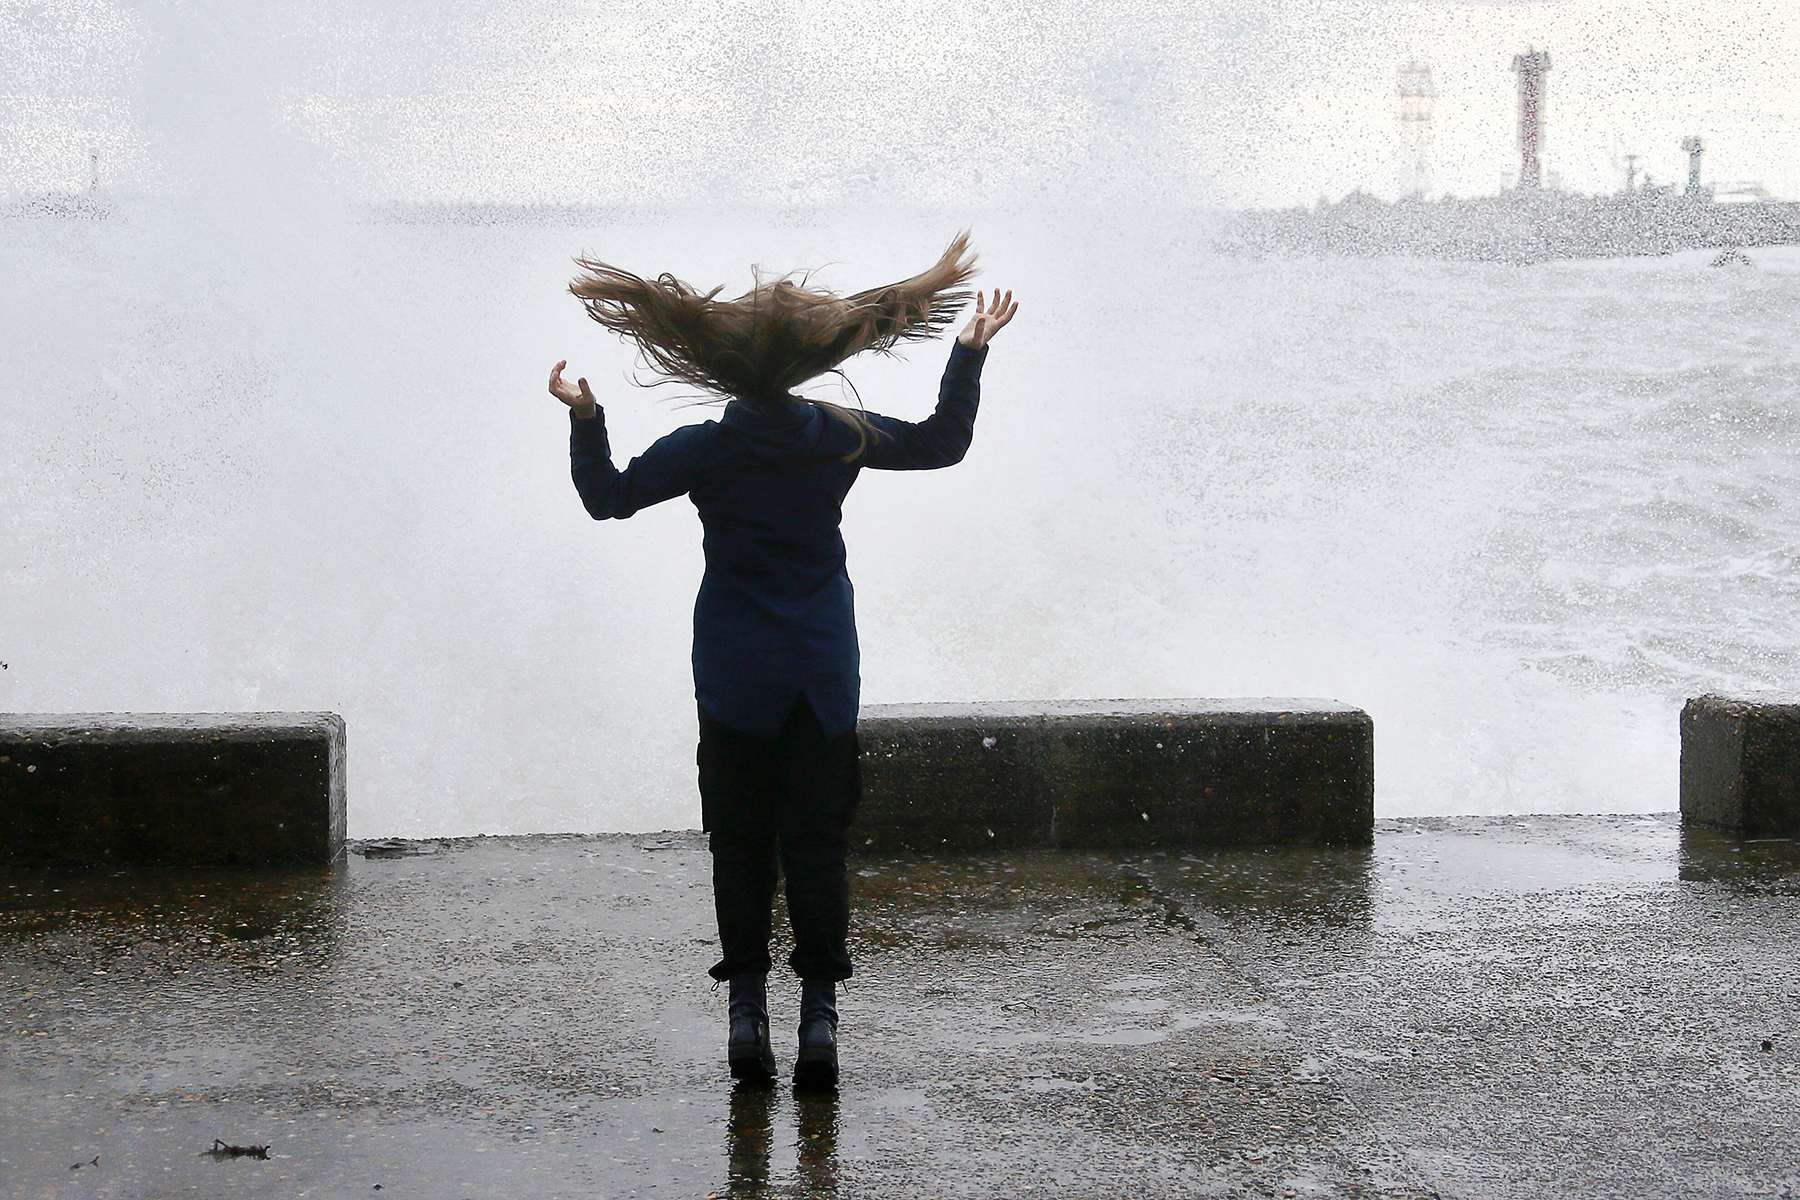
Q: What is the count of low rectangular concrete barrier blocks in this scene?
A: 3